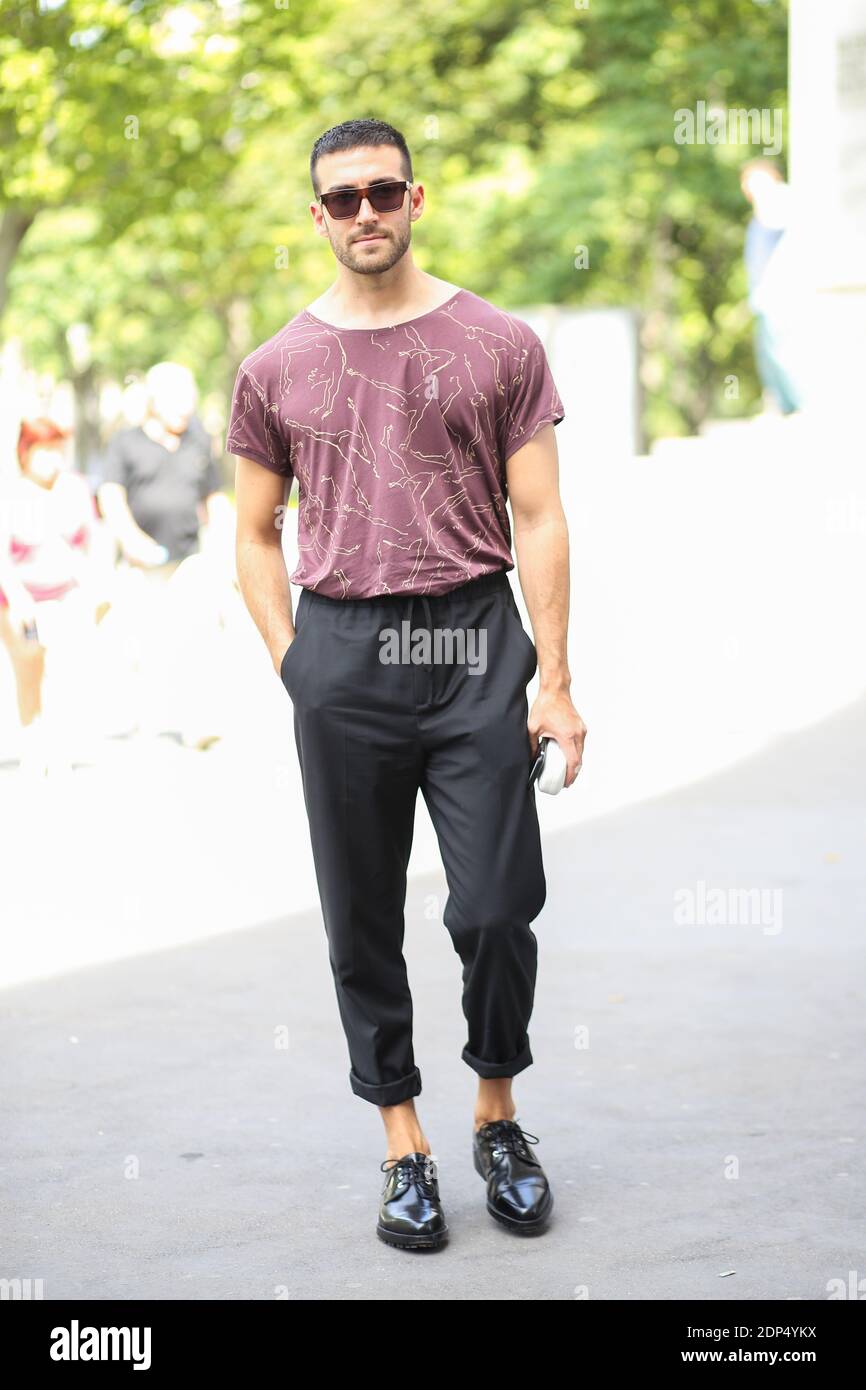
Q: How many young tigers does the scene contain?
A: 0